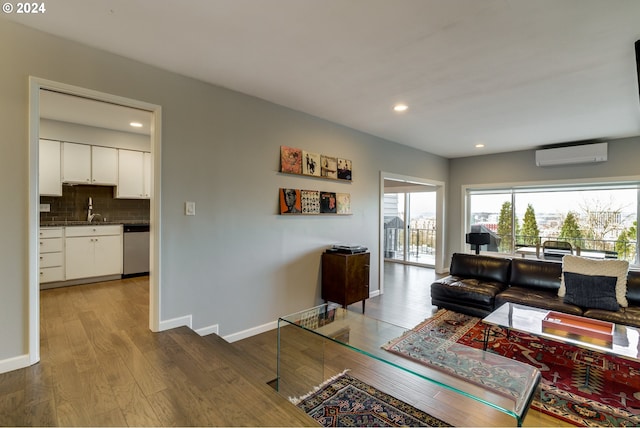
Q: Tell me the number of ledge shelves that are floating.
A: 2